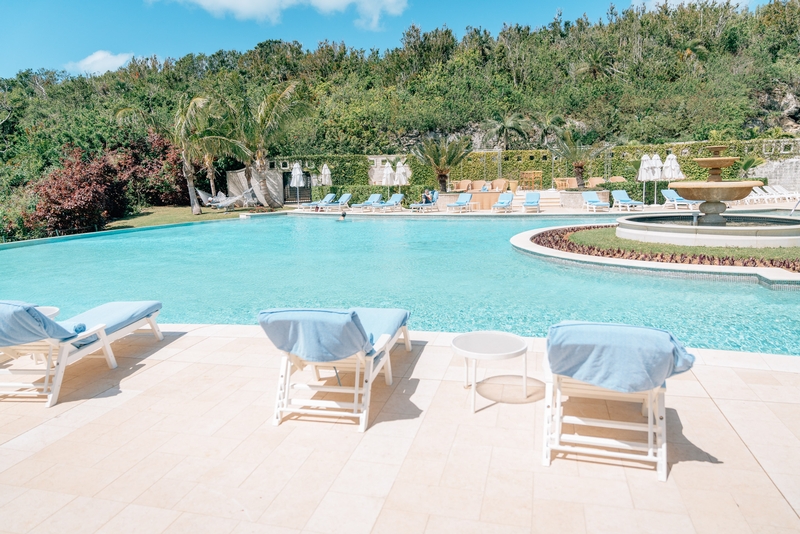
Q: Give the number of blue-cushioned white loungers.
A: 14